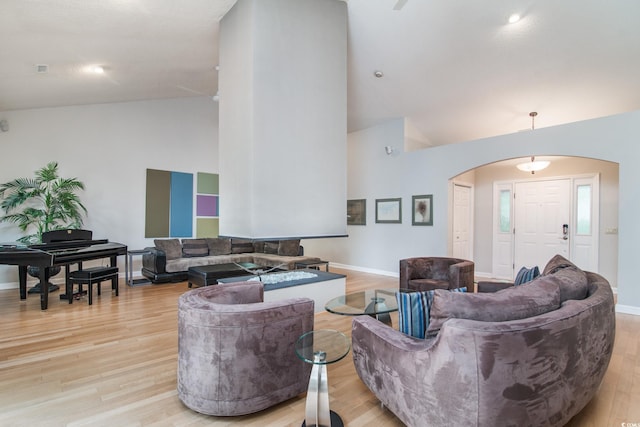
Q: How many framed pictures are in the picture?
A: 3